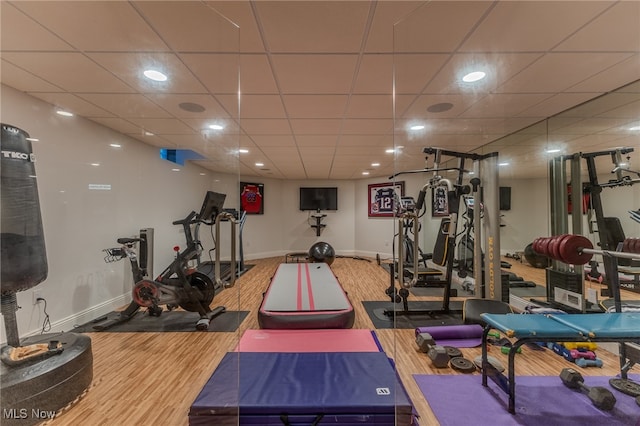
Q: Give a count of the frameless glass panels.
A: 2